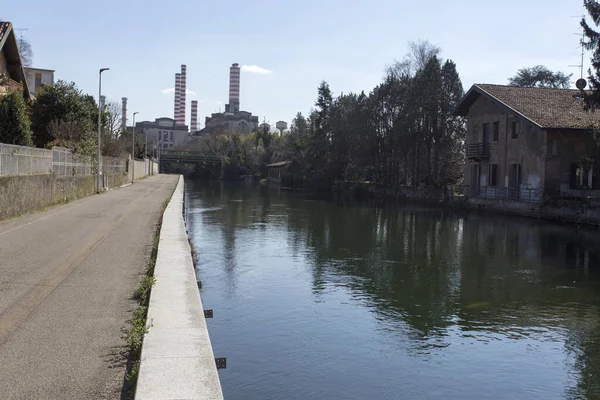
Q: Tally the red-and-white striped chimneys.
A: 4